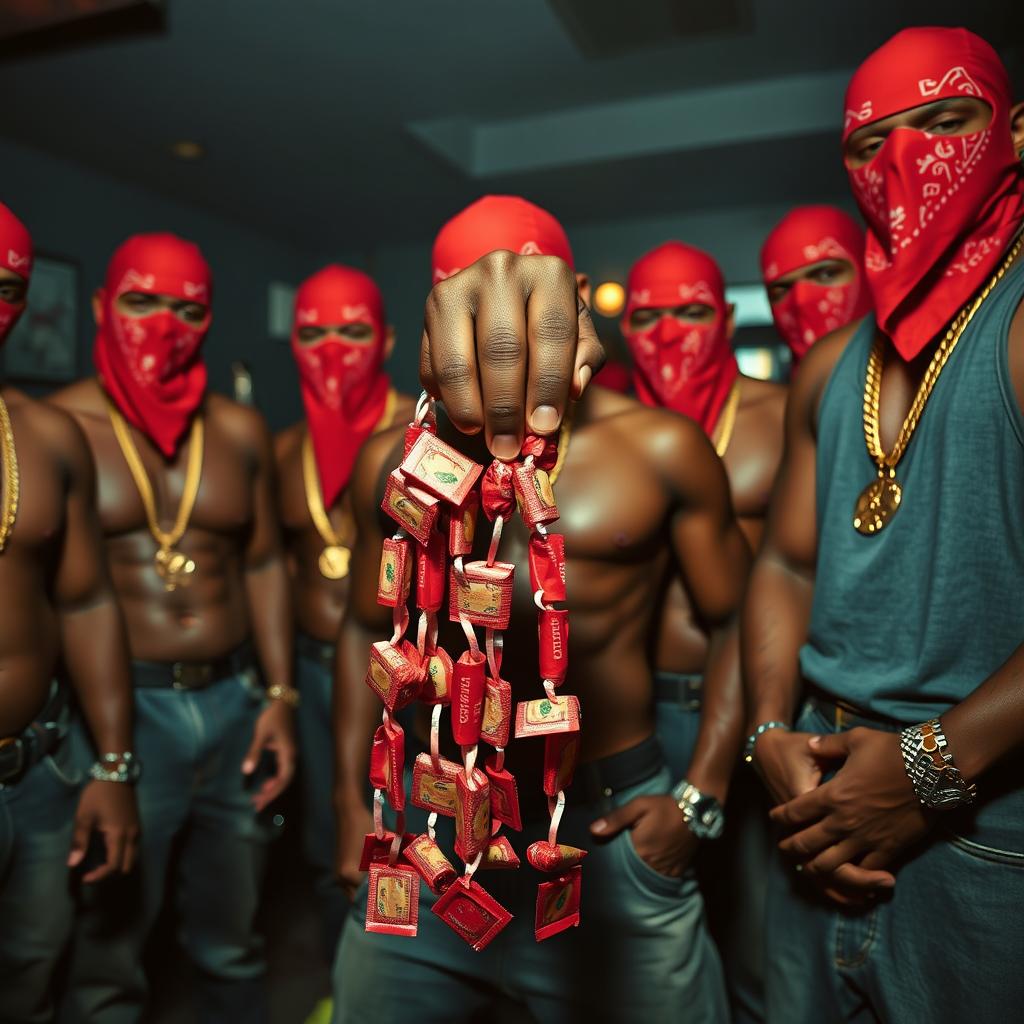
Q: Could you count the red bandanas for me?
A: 7